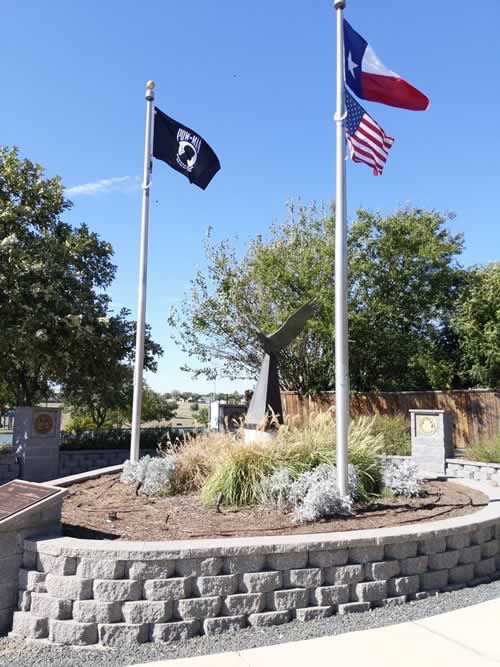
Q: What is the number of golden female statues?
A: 0